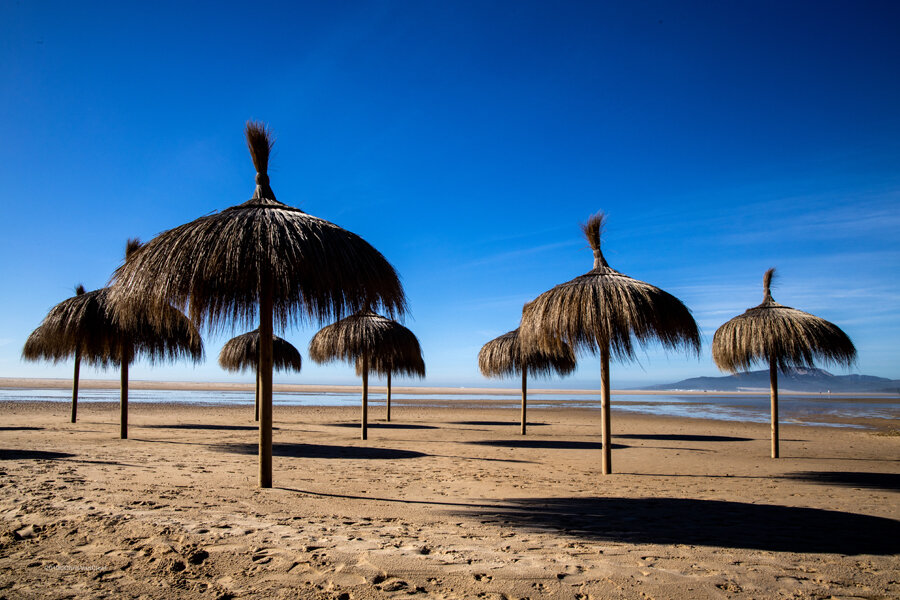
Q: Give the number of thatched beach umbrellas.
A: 9